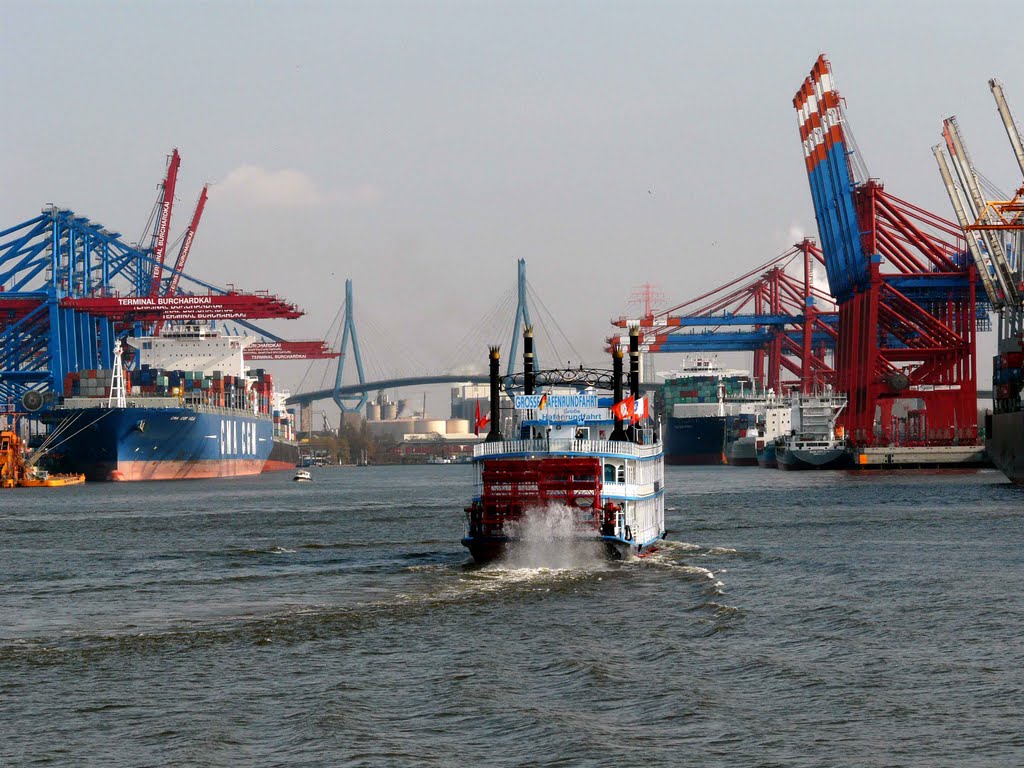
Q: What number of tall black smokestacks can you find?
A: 4